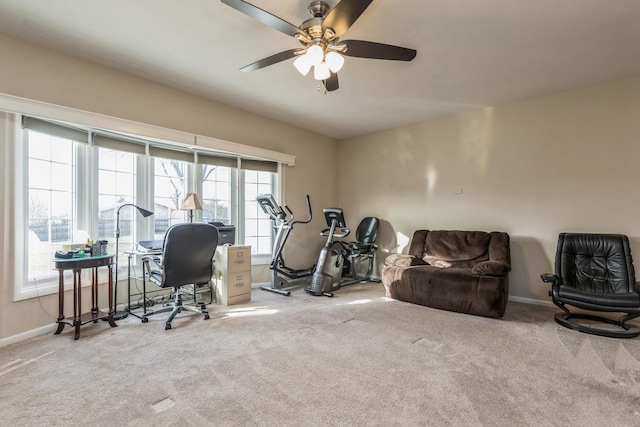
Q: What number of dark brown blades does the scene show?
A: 5